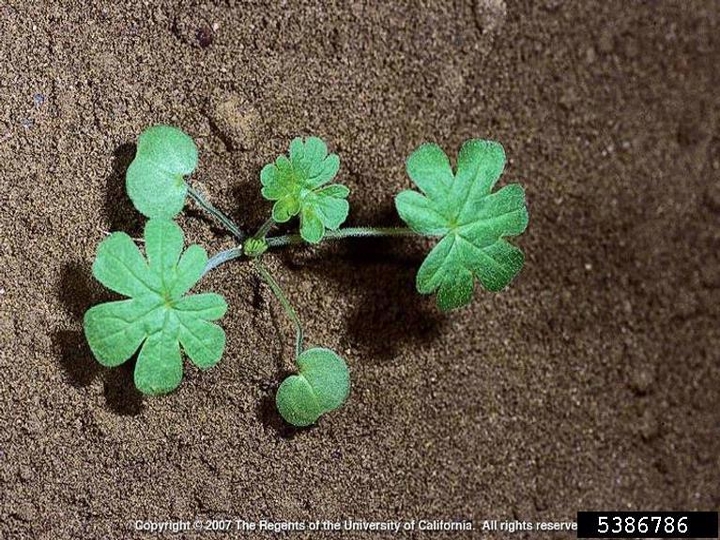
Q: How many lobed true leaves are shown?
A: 3